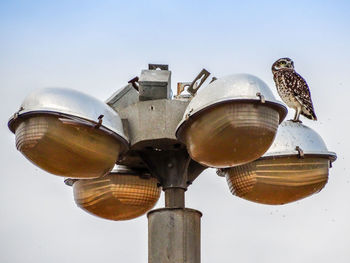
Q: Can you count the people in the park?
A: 0